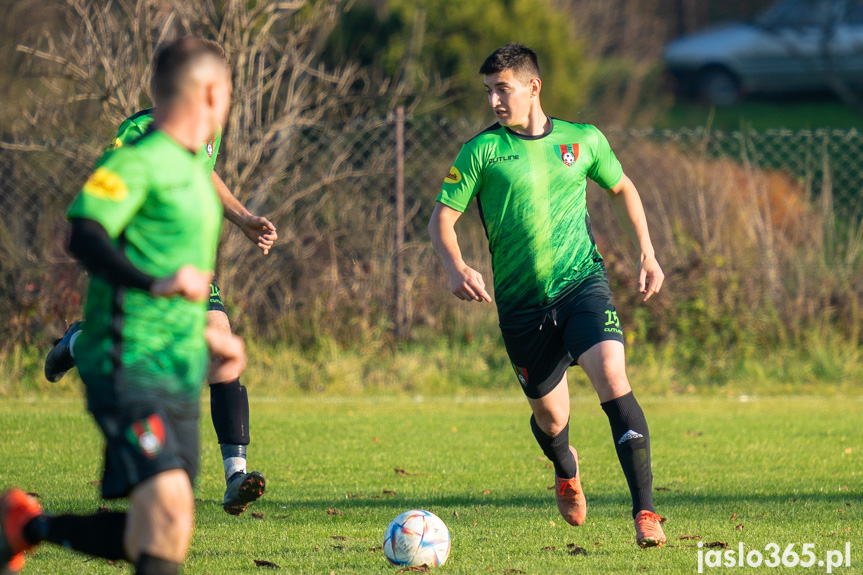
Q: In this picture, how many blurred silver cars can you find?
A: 1